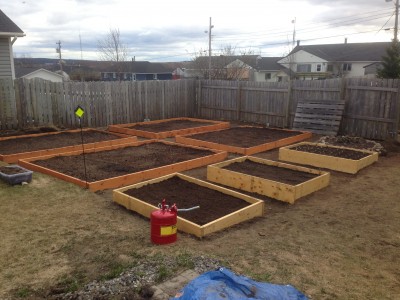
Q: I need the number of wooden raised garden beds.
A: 7